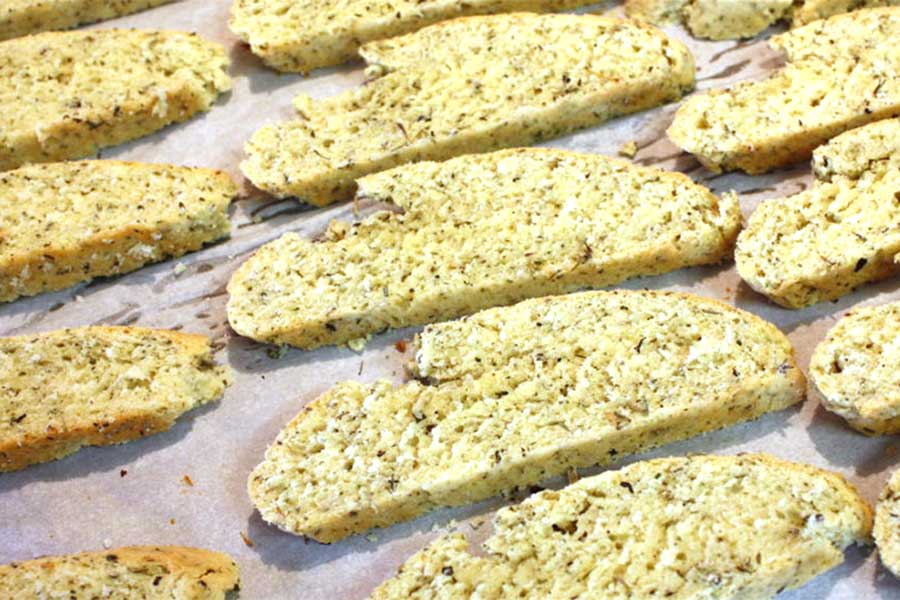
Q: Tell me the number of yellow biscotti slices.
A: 15